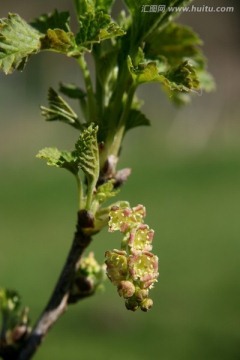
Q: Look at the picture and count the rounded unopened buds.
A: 4